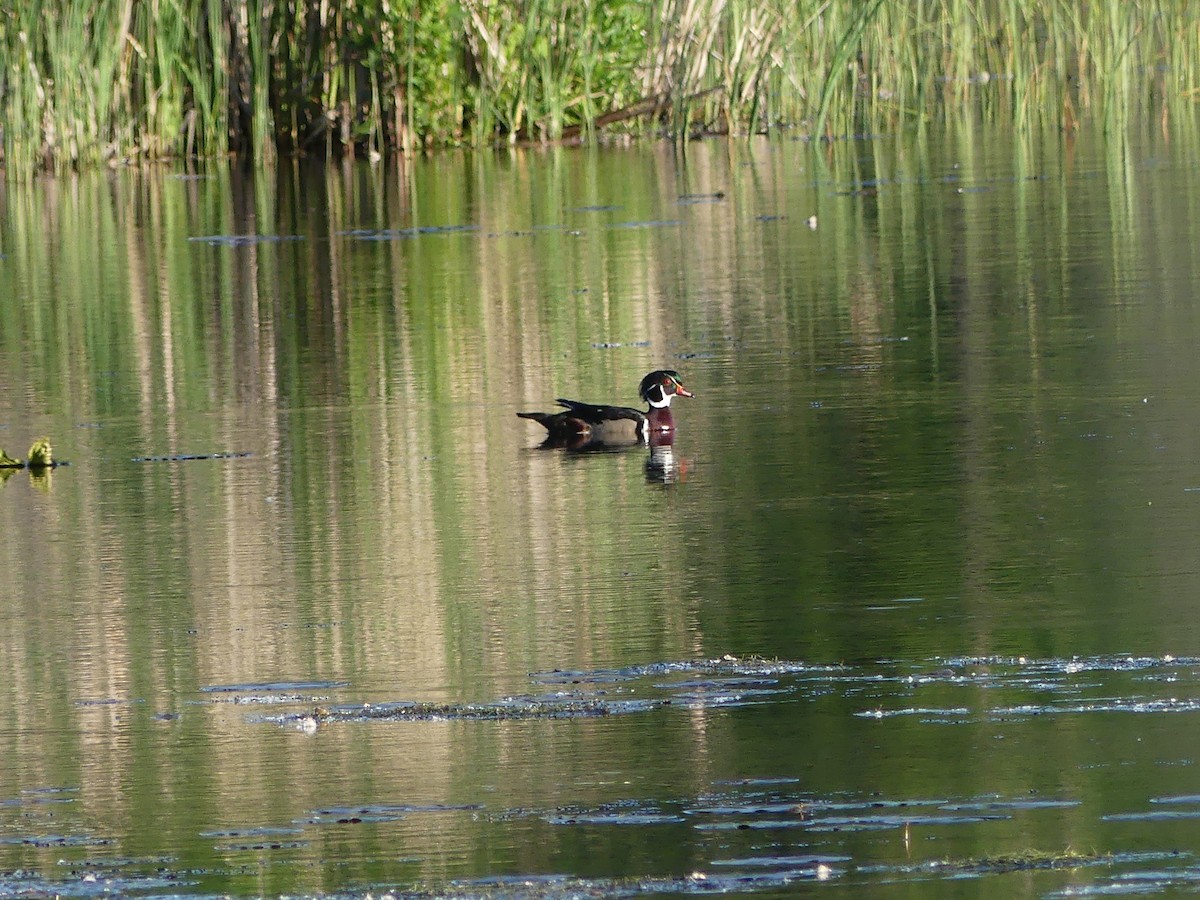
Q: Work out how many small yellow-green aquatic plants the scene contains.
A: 2